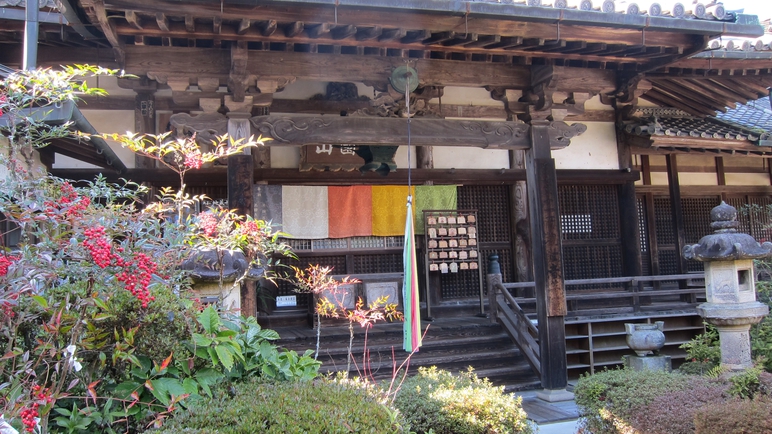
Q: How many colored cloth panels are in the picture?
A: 5